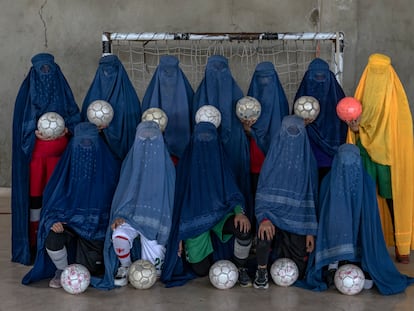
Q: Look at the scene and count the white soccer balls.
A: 11